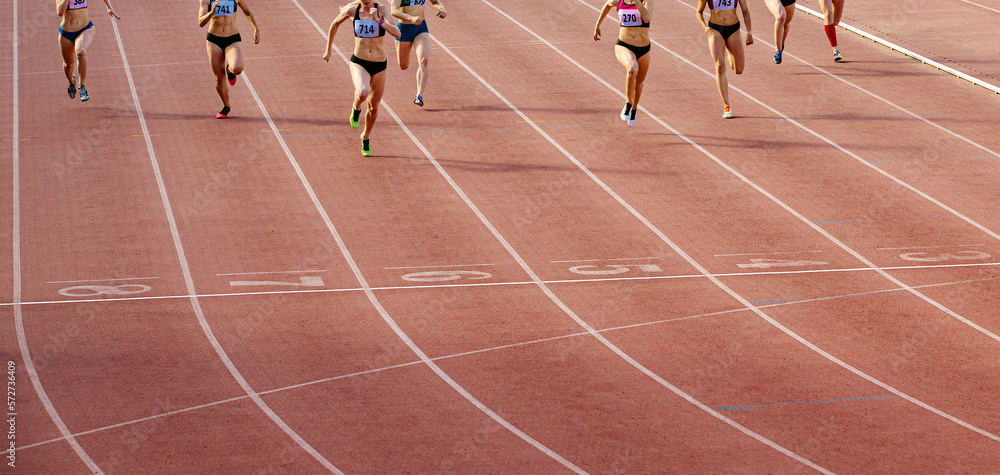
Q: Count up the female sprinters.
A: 8